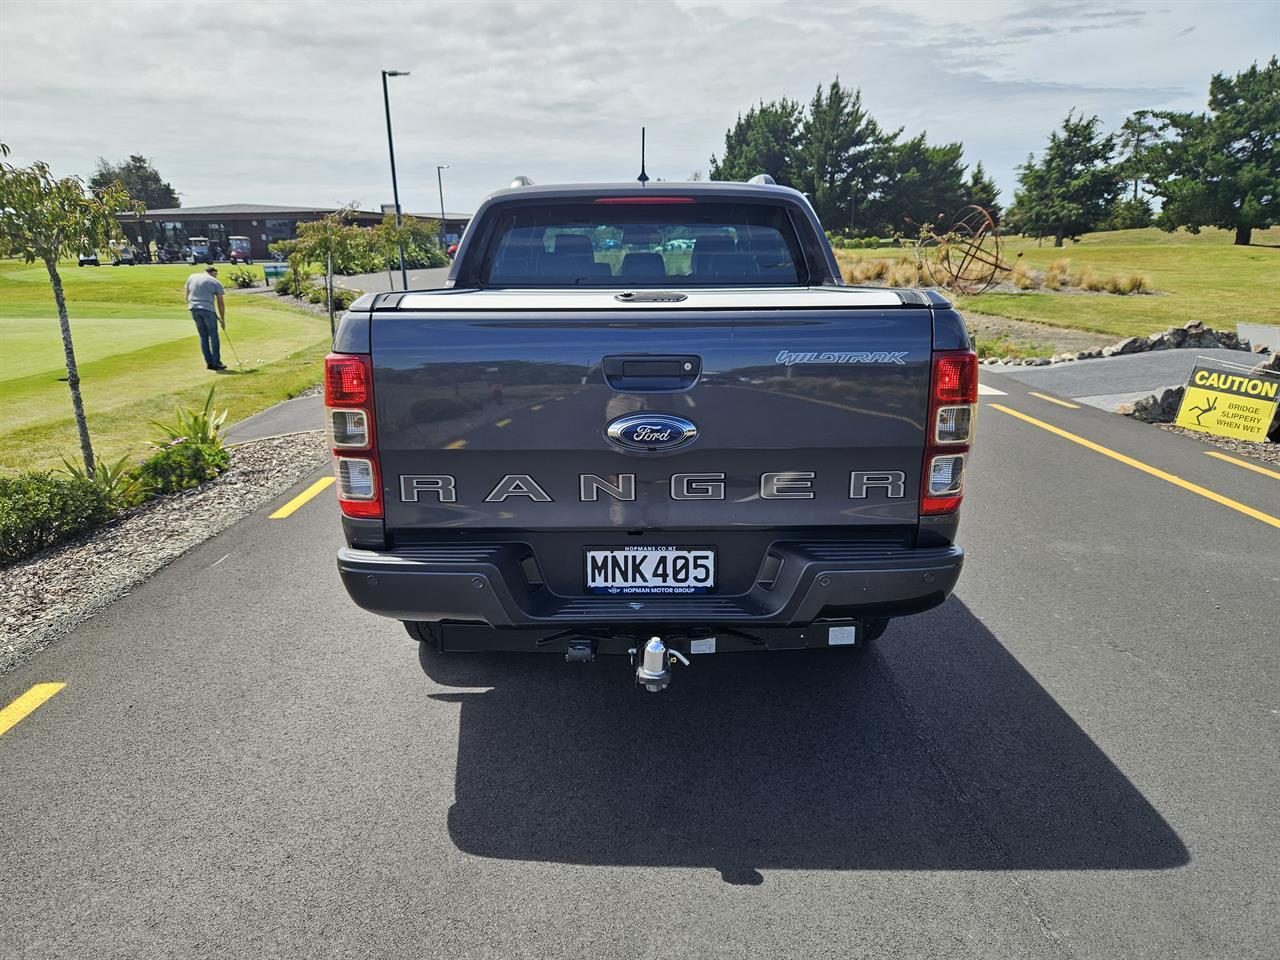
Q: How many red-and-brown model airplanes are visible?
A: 0